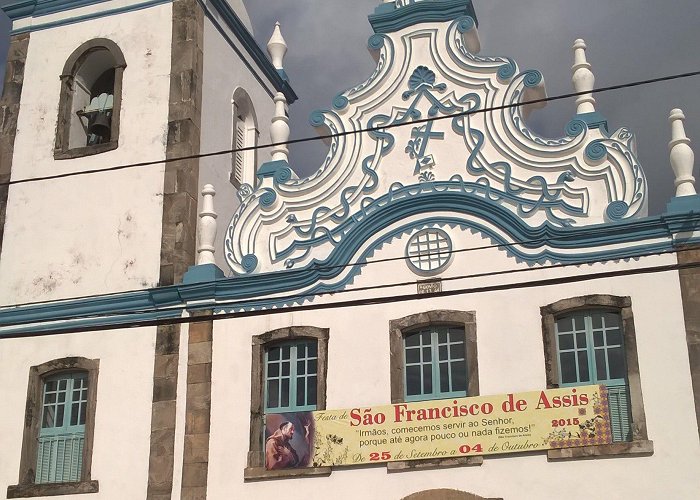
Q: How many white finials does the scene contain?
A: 5